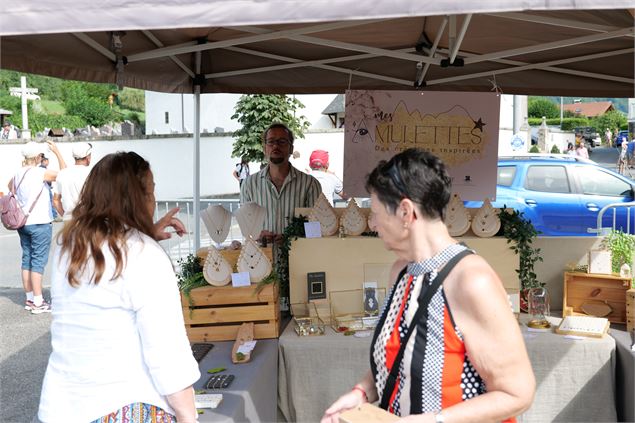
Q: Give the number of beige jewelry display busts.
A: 2